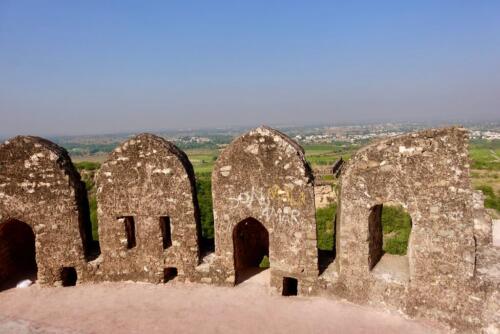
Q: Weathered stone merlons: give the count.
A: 4